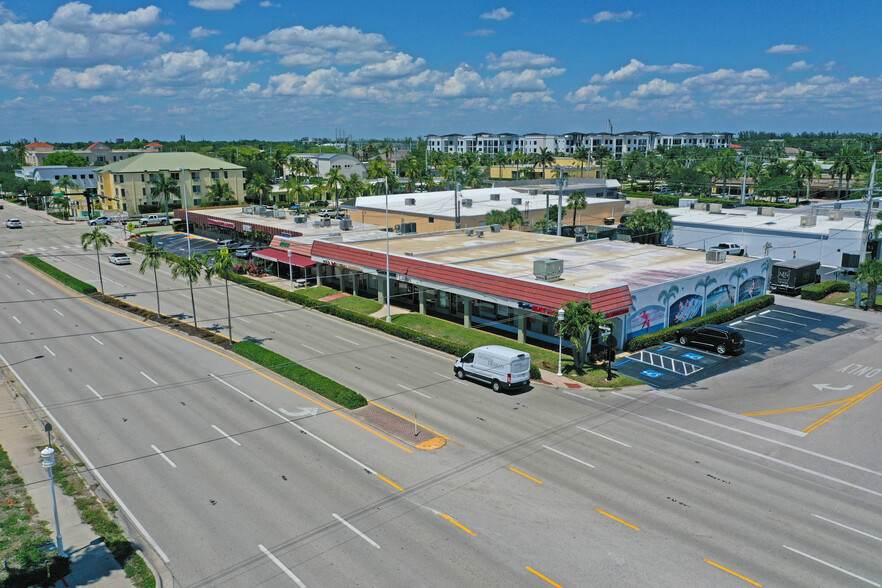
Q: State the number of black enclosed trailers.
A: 1